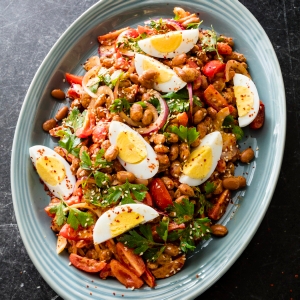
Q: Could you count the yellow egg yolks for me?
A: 7